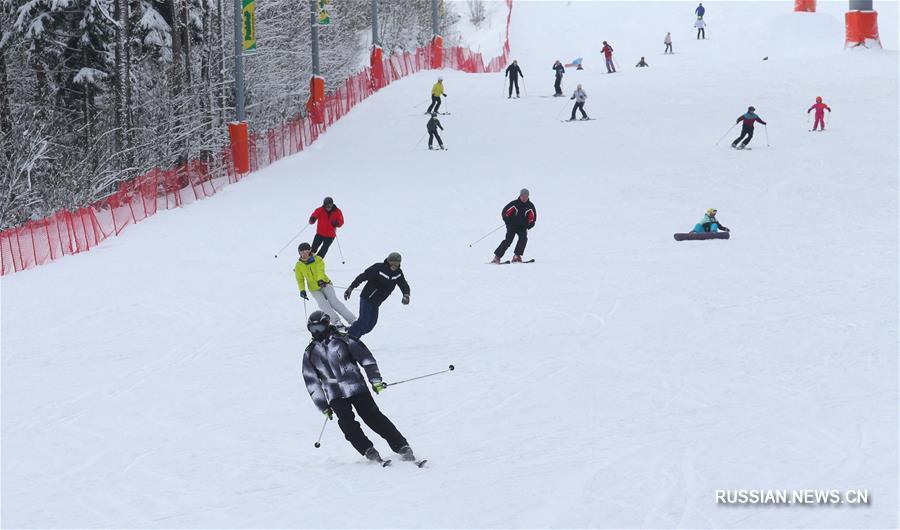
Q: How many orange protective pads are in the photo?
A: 6